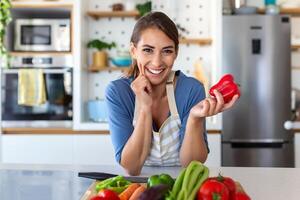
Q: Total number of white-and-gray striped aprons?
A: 1